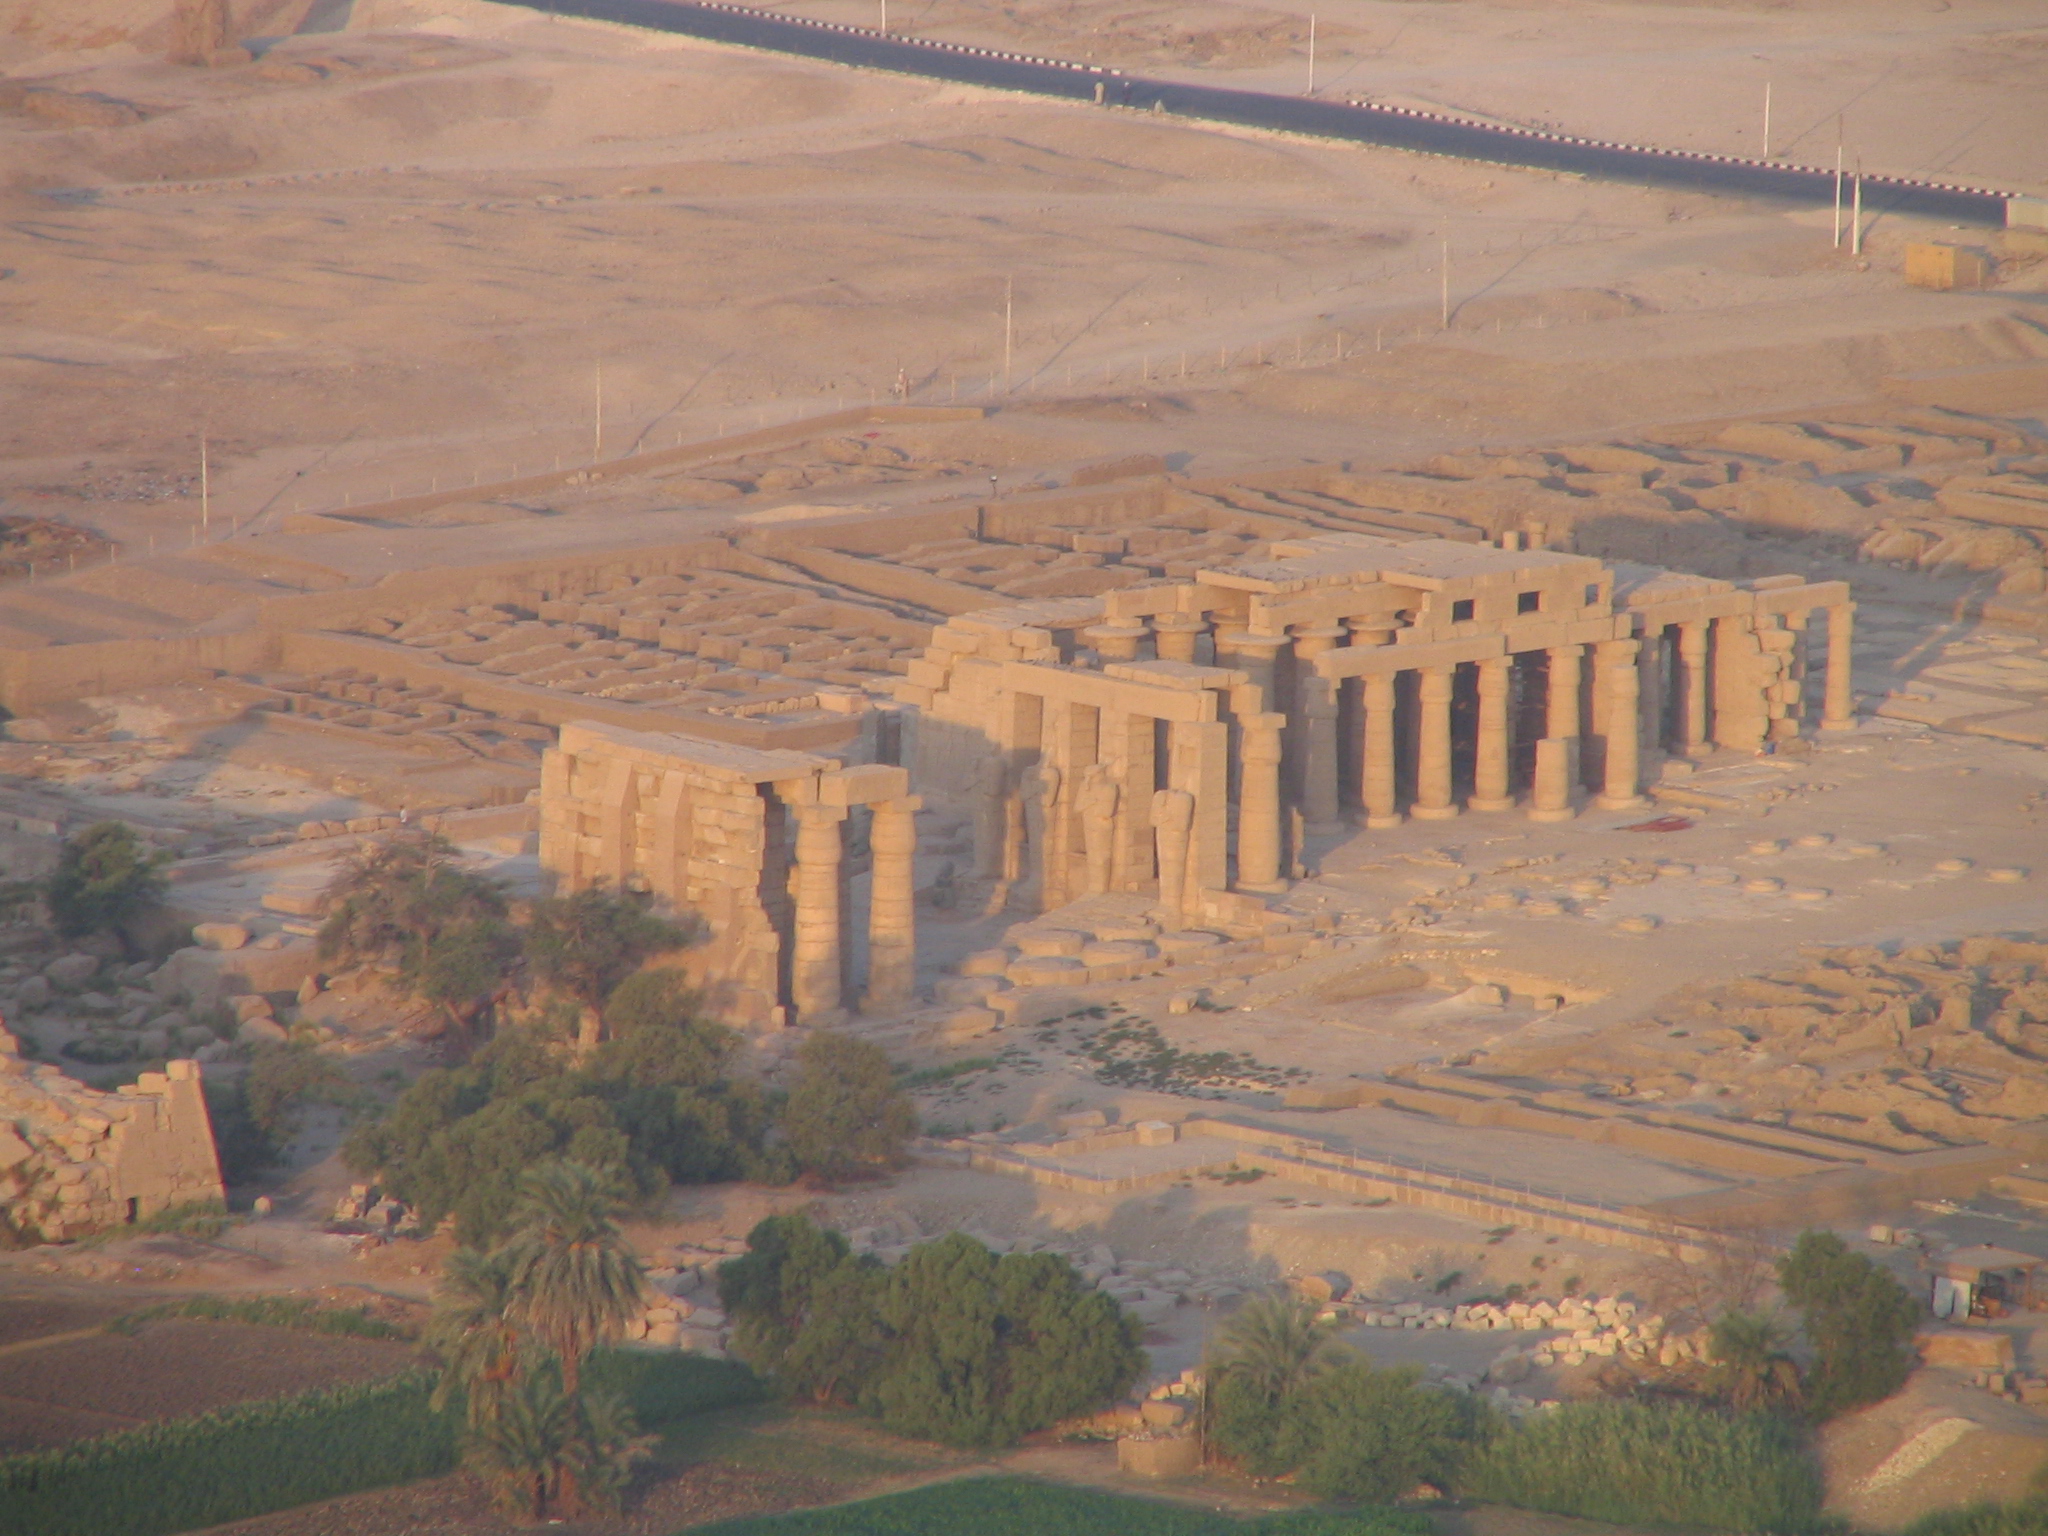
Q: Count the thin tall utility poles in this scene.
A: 9